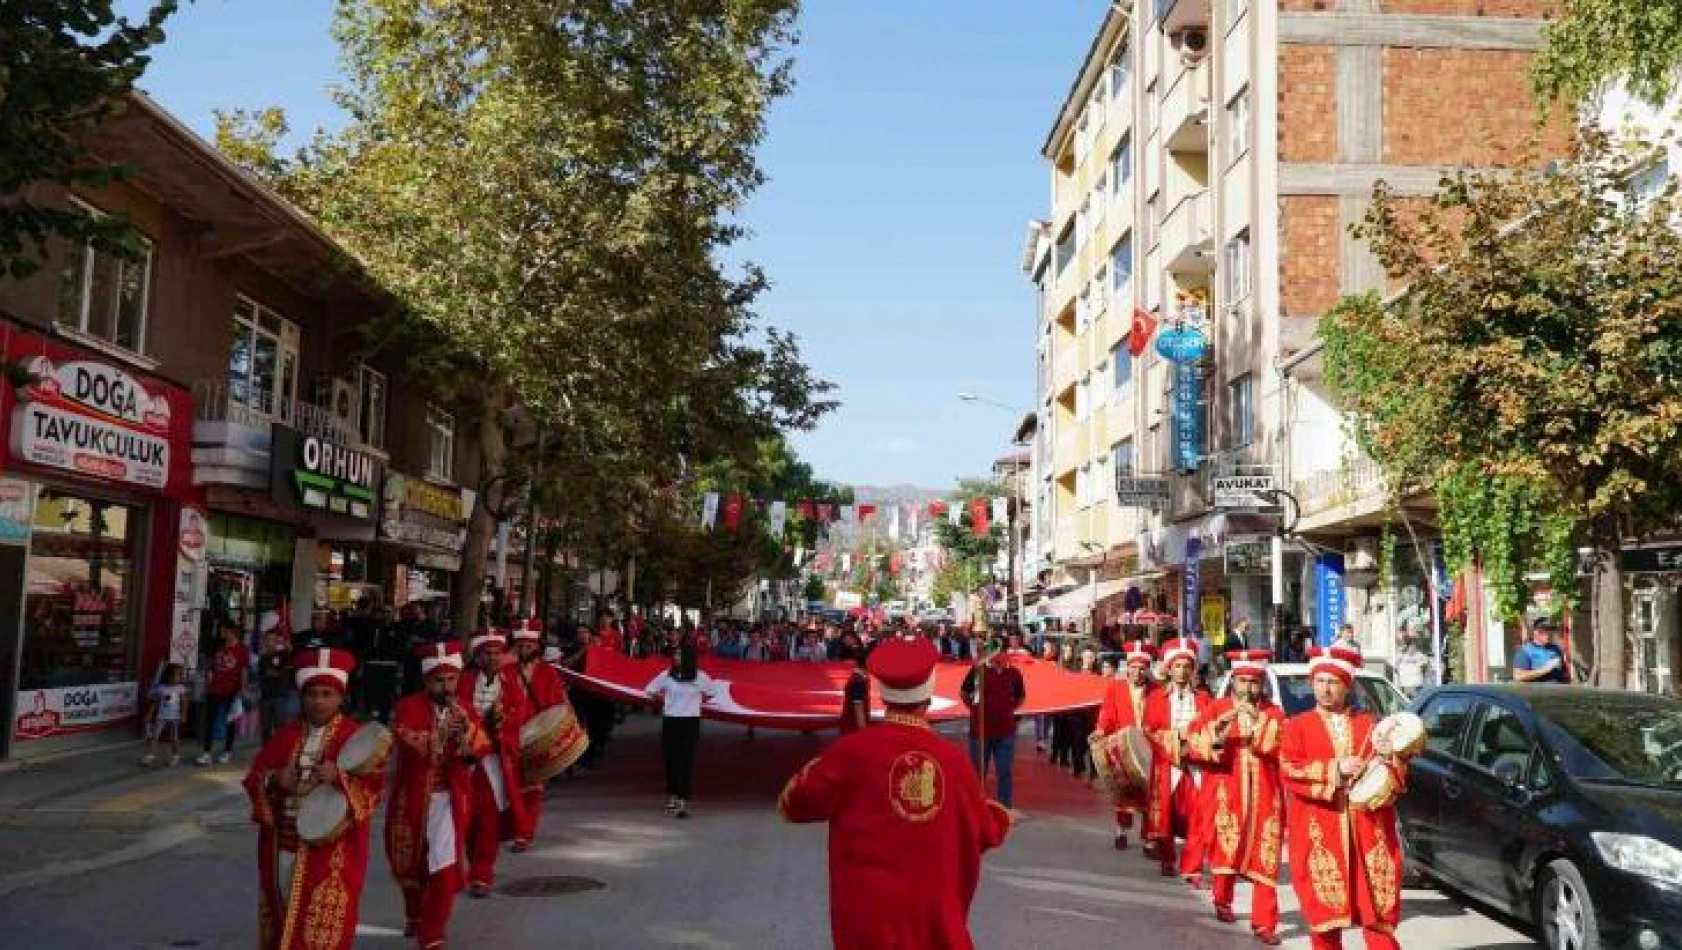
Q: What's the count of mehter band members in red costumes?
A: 9